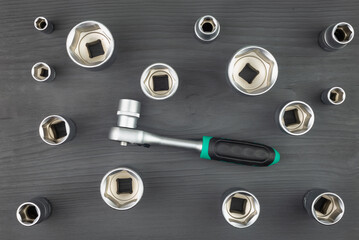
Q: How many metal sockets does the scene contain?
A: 15